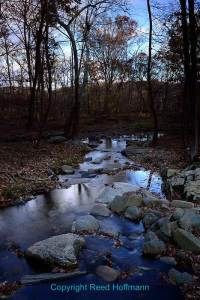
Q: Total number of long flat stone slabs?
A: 1